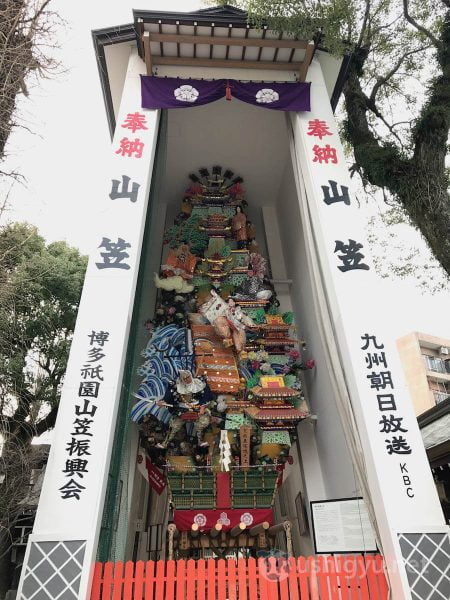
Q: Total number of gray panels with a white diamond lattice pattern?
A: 2